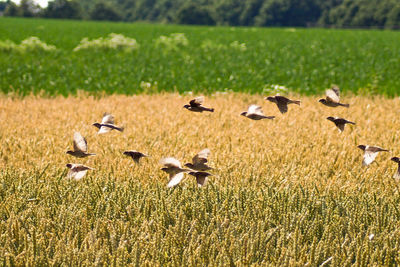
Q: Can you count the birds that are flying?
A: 14